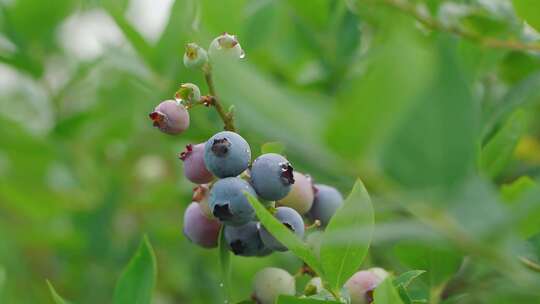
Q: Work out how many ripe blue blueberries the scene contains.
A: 6